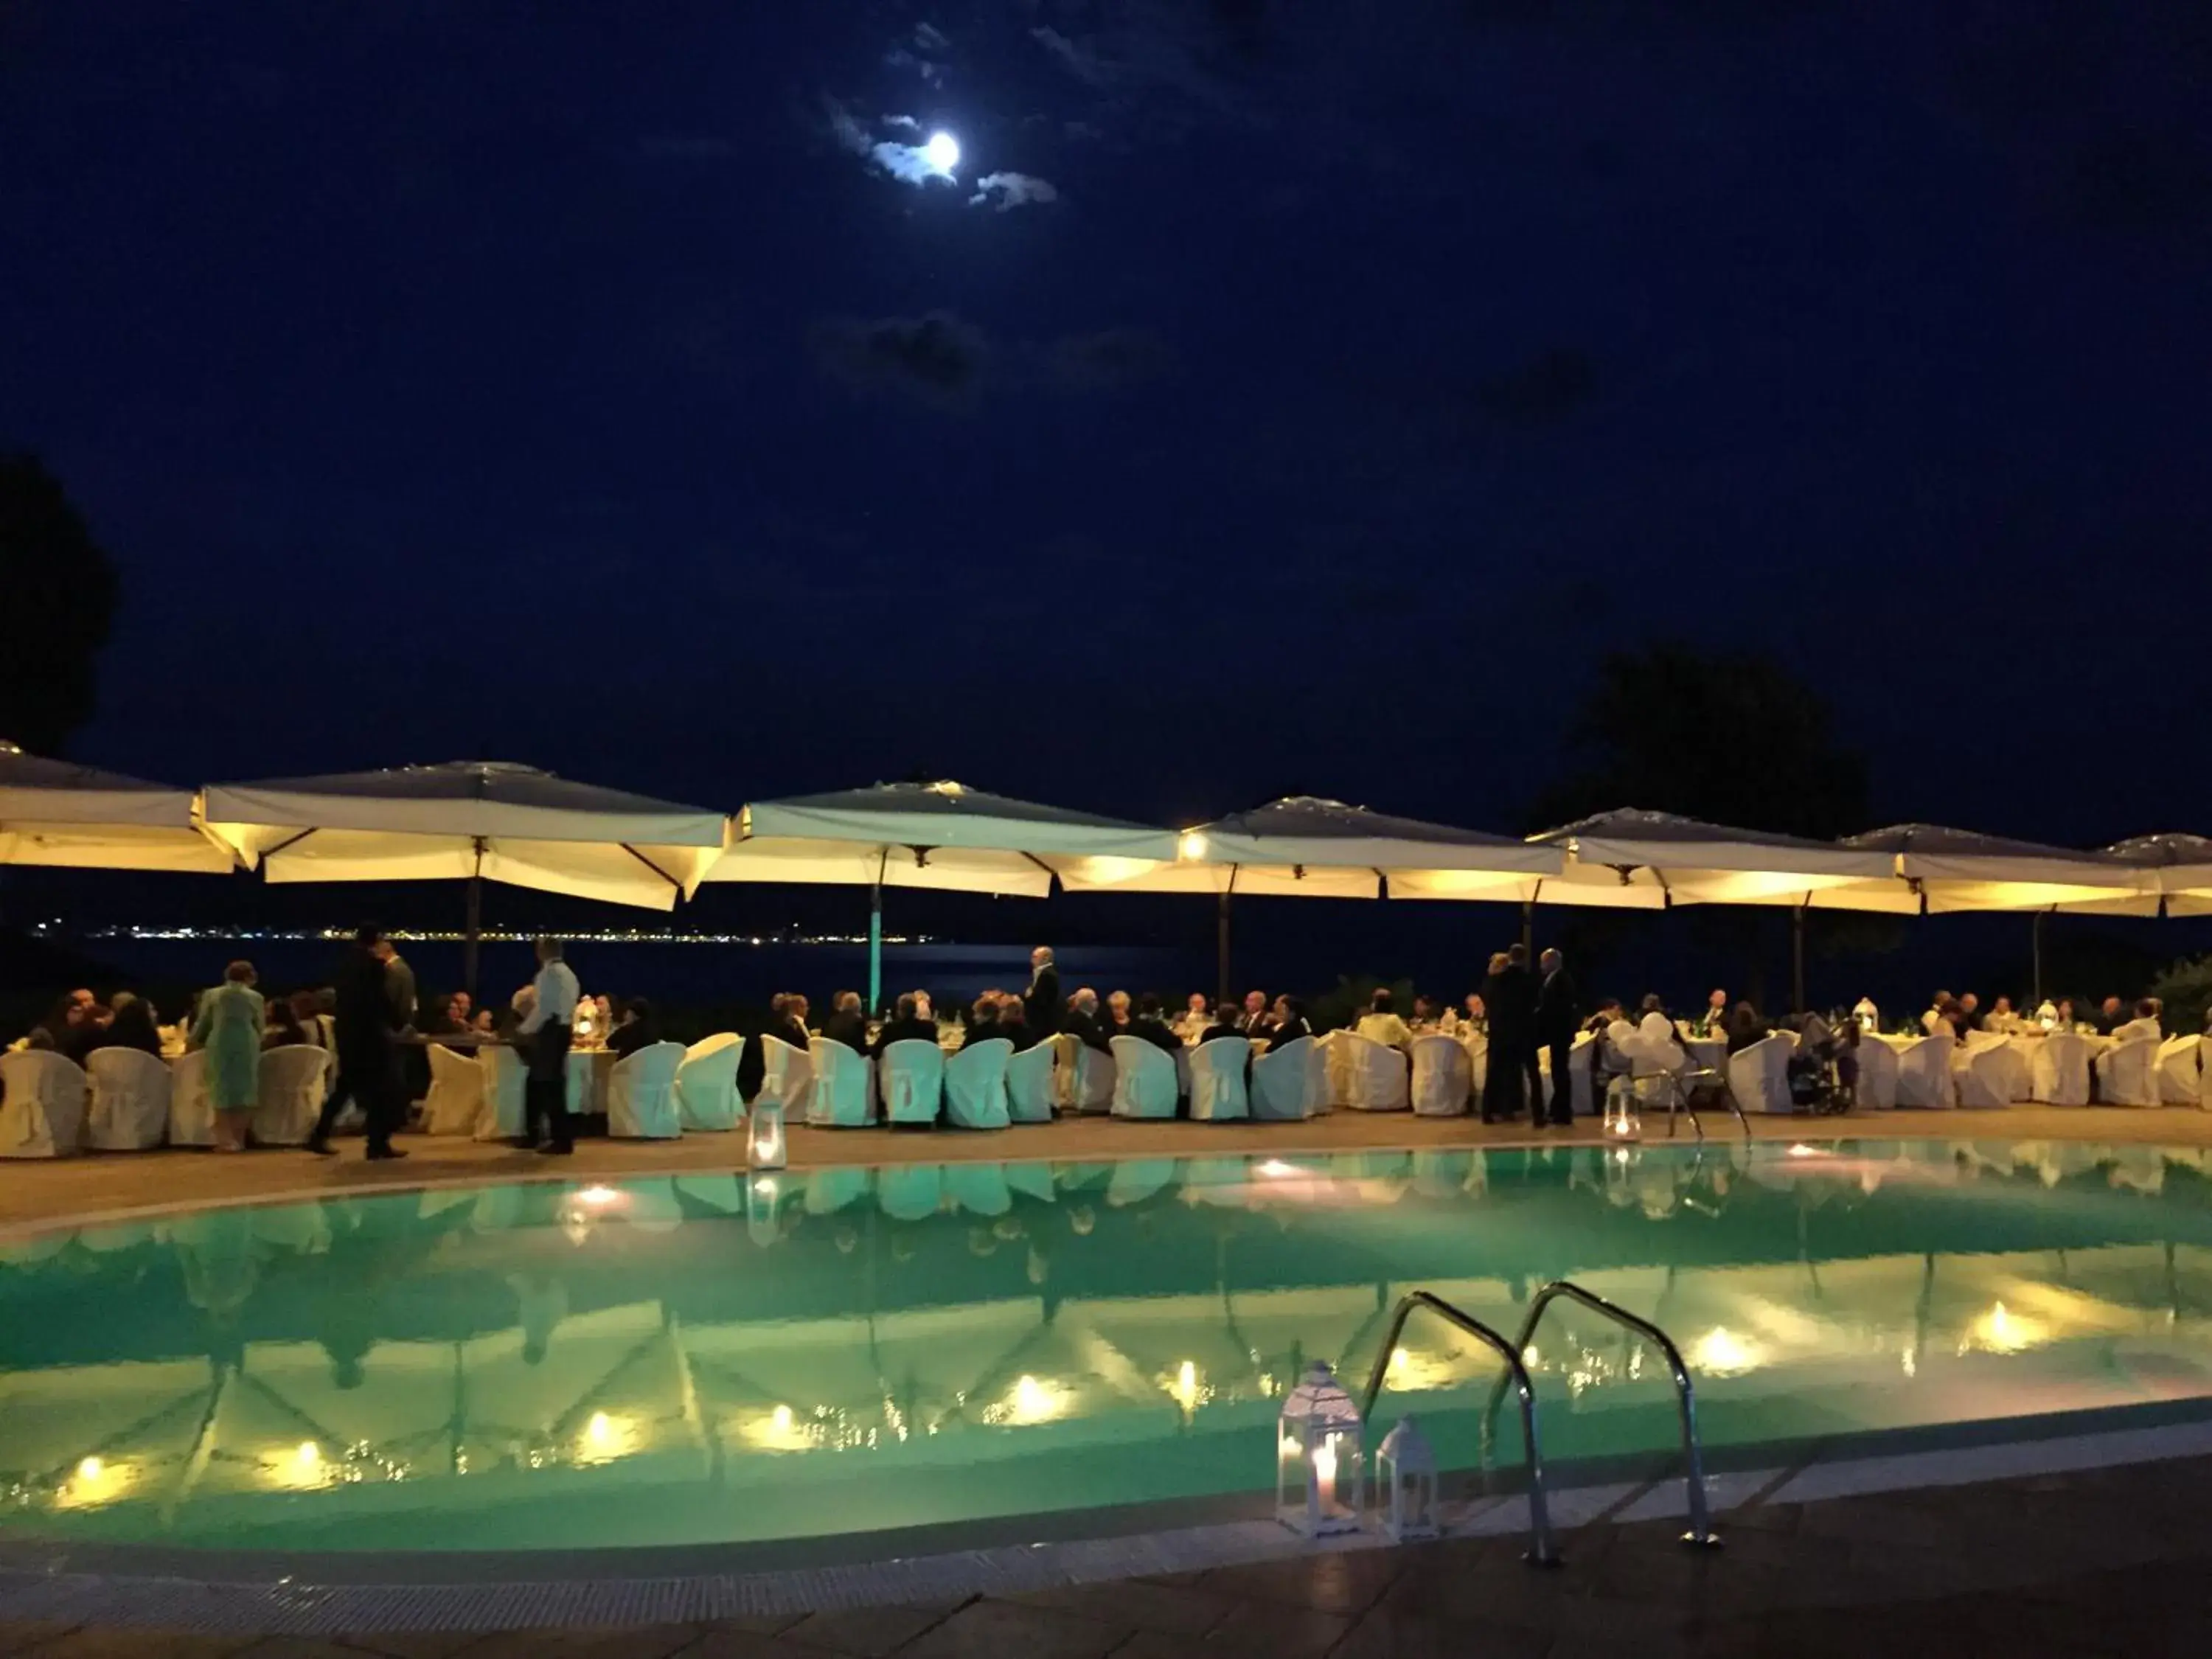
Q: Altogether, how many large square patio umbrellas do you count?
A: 7